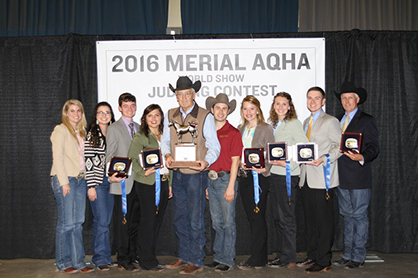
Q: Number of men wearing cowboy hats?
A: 3